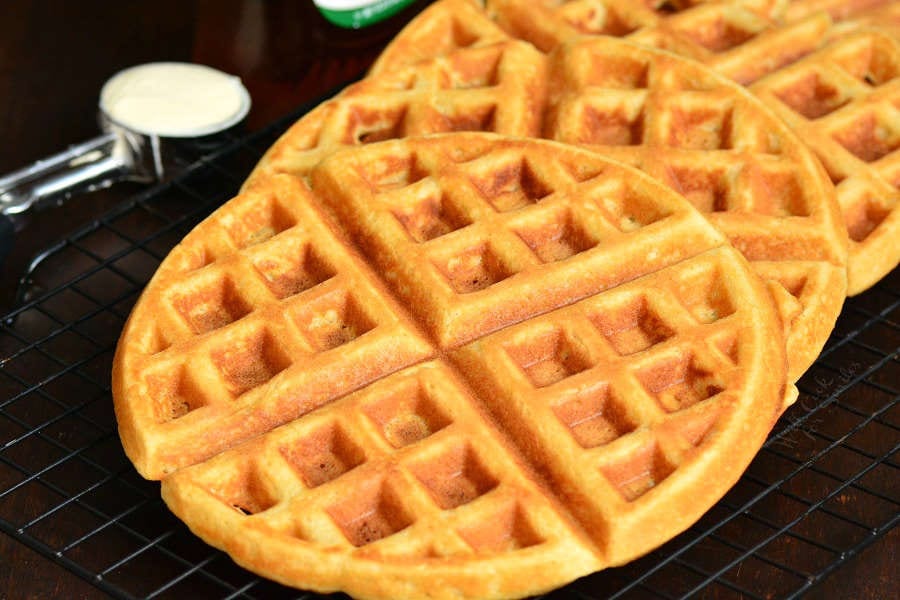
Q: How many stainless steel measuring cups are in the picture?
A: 1